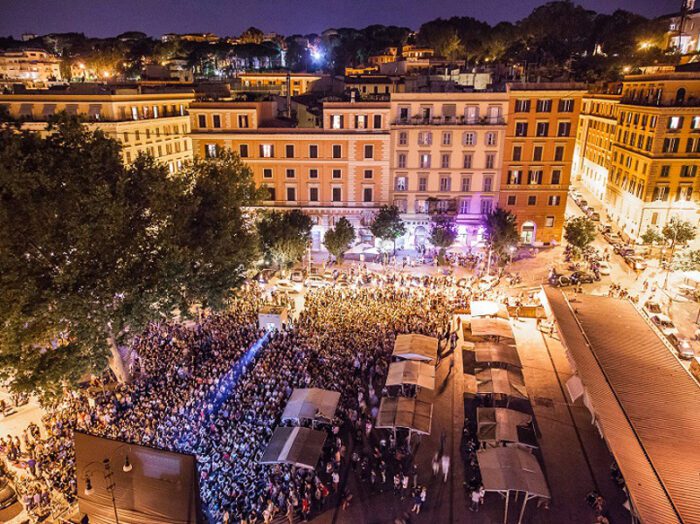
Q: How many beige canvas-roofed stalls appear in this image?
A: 11